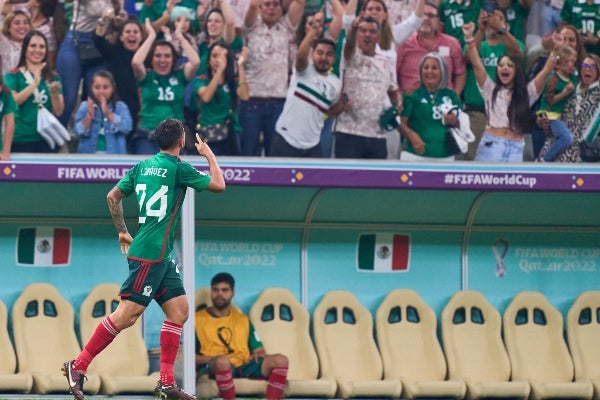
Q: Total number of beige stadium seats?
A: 10